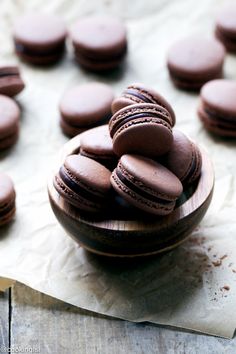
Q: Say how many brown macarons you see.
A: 15